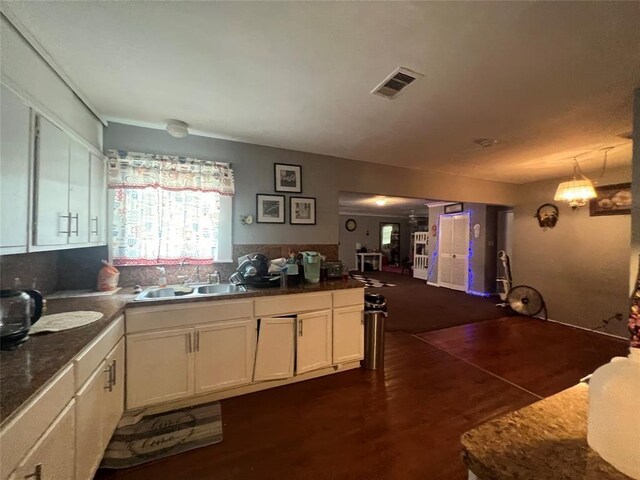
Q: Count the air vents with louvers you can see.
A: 1